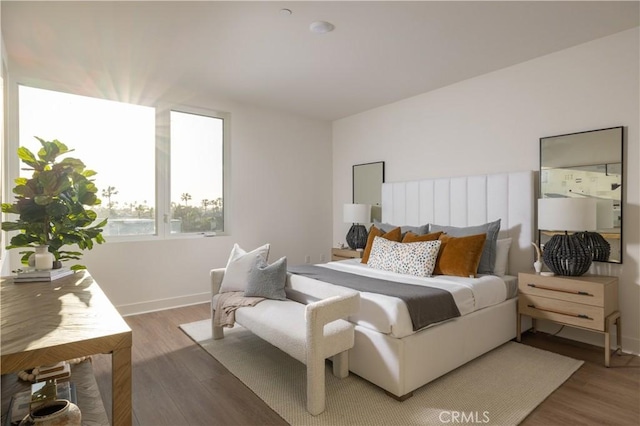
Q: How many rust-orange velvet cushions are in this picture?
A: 3